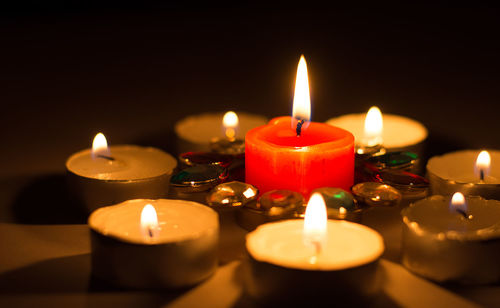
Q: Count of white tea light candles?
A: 7